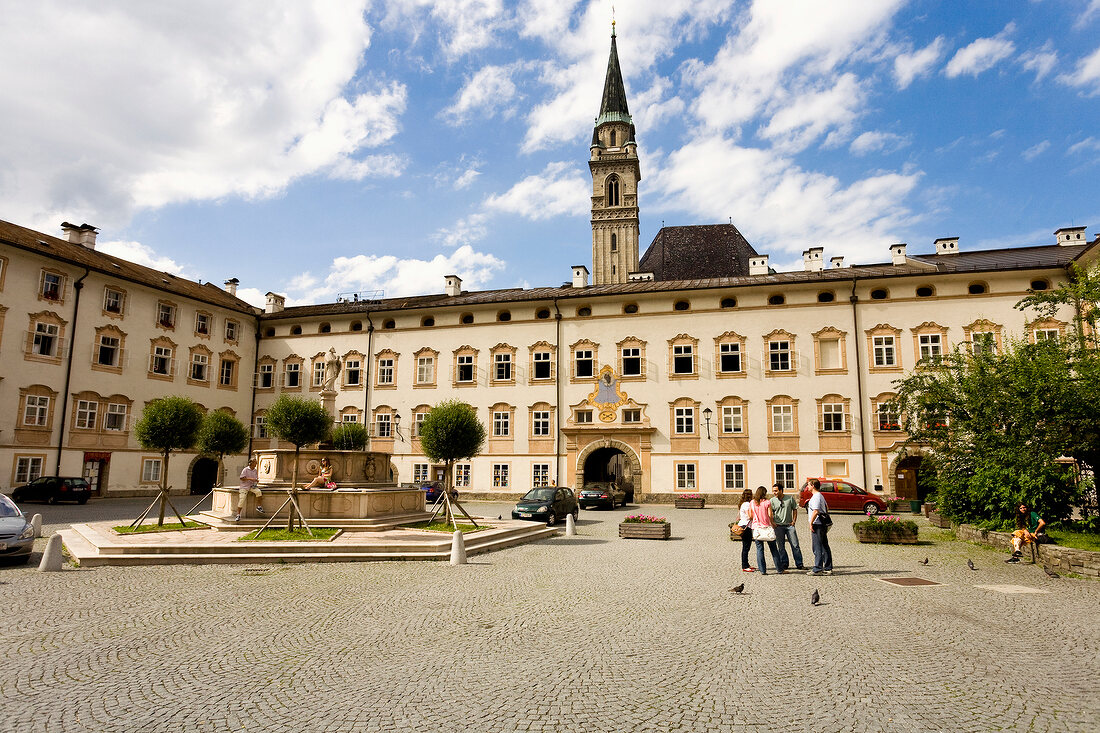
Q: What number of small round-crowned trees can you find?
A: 5